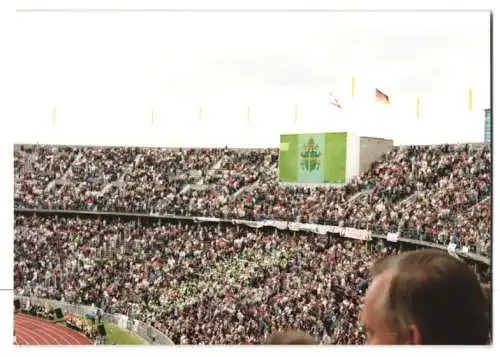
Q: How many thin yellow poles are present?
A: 8